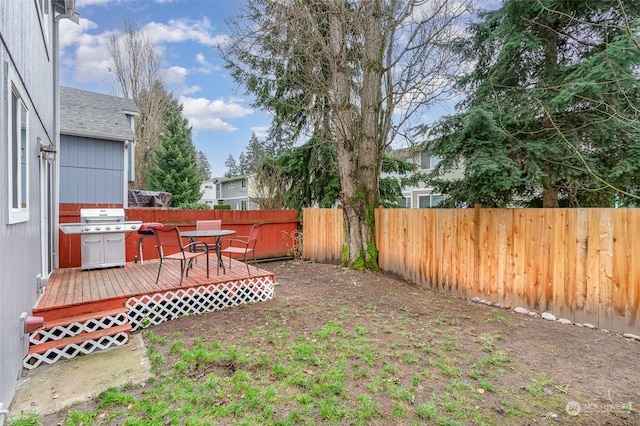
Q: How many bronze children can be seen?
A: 0